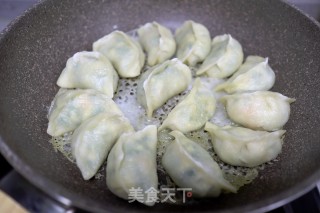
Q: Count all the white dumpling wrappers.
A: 14